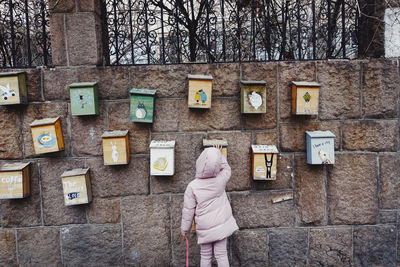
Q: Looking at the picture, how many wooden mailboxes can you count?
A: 14